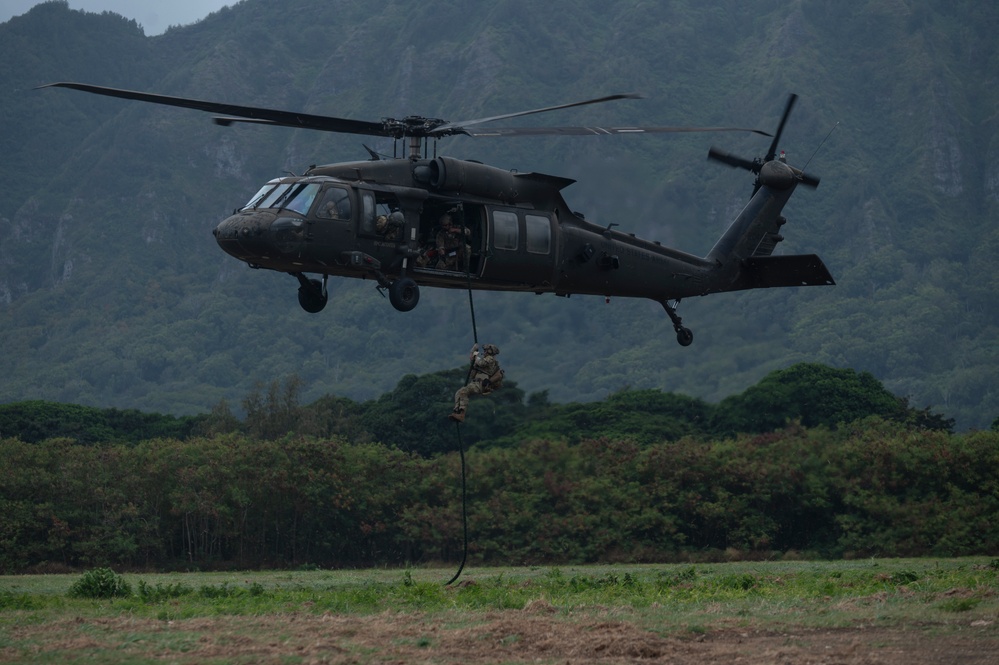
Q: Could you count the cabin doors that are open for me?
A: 1